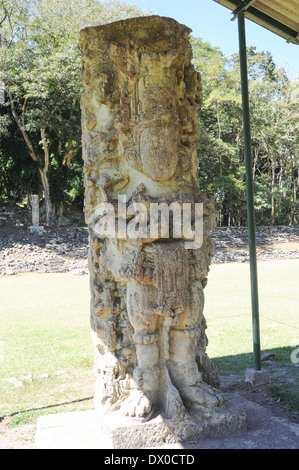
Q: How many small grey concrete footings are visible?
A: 1